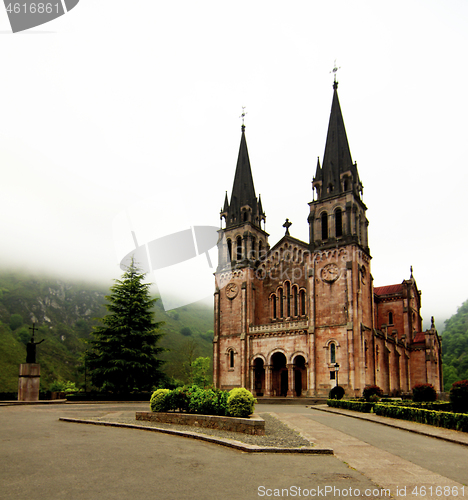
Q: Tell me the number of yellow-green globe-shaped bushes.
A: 2